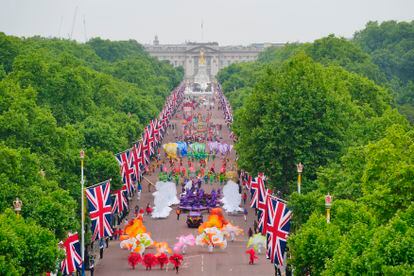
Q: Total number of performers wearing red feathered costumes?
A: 5